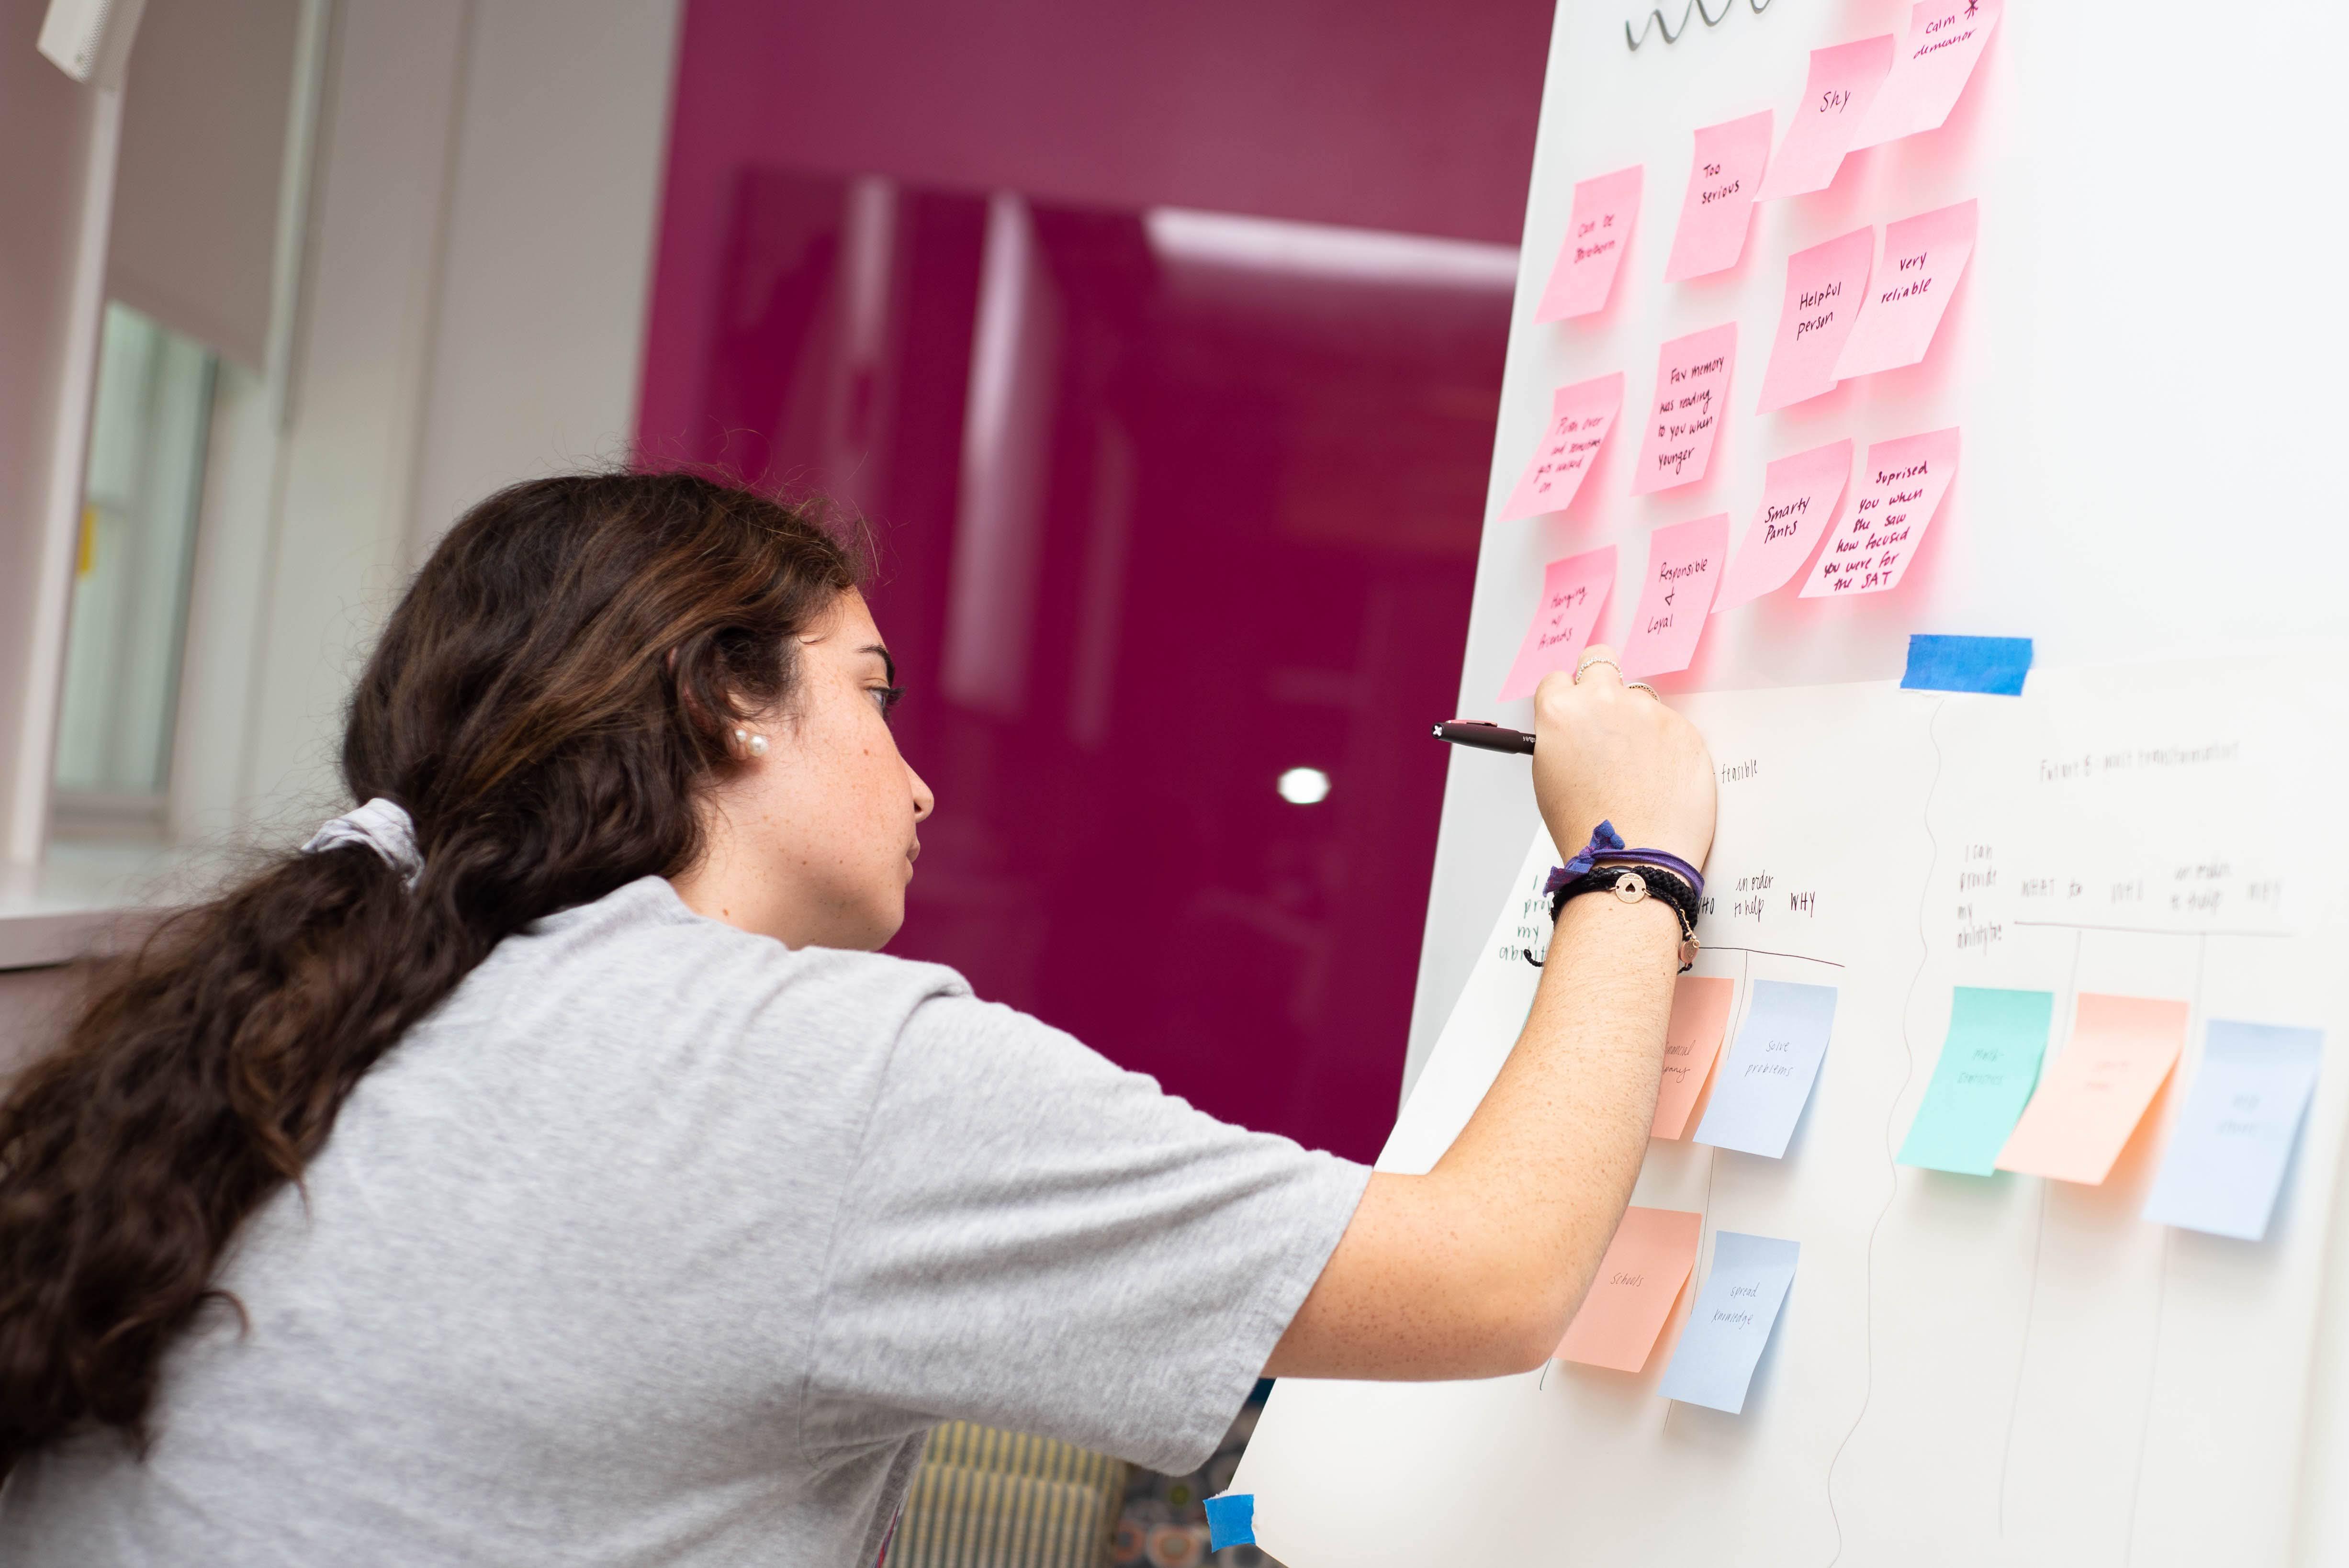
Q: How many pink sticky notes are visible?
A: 12